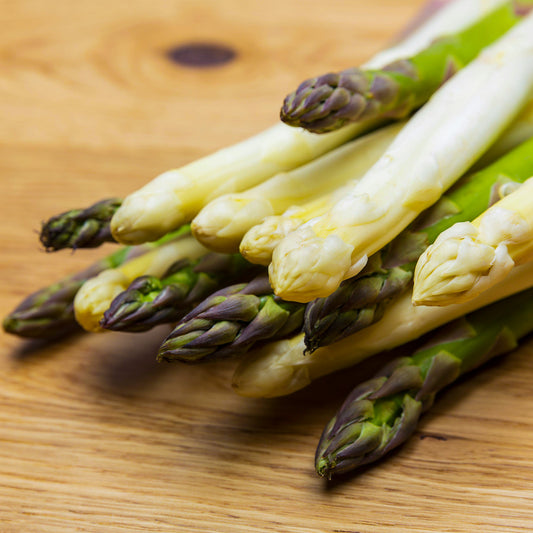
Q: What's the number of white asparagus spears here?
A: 7